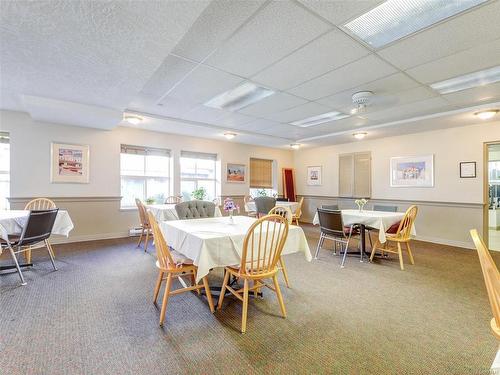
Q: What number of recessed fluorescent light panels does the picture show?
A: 4